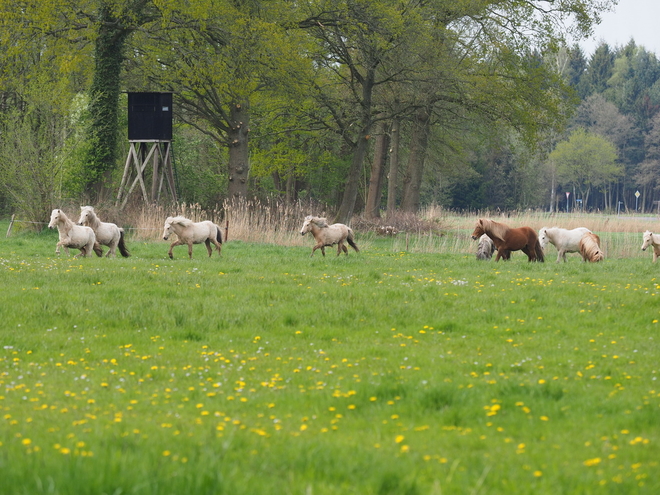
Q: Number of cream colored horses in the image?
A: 6